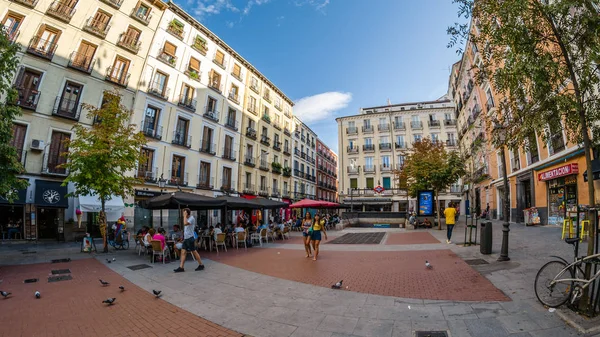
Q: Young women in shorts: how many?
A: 2